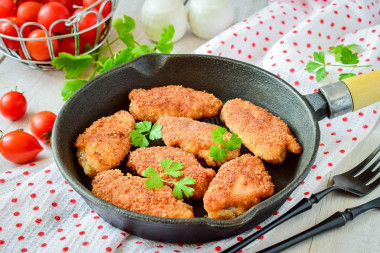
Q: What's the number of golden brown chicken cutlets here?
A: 7